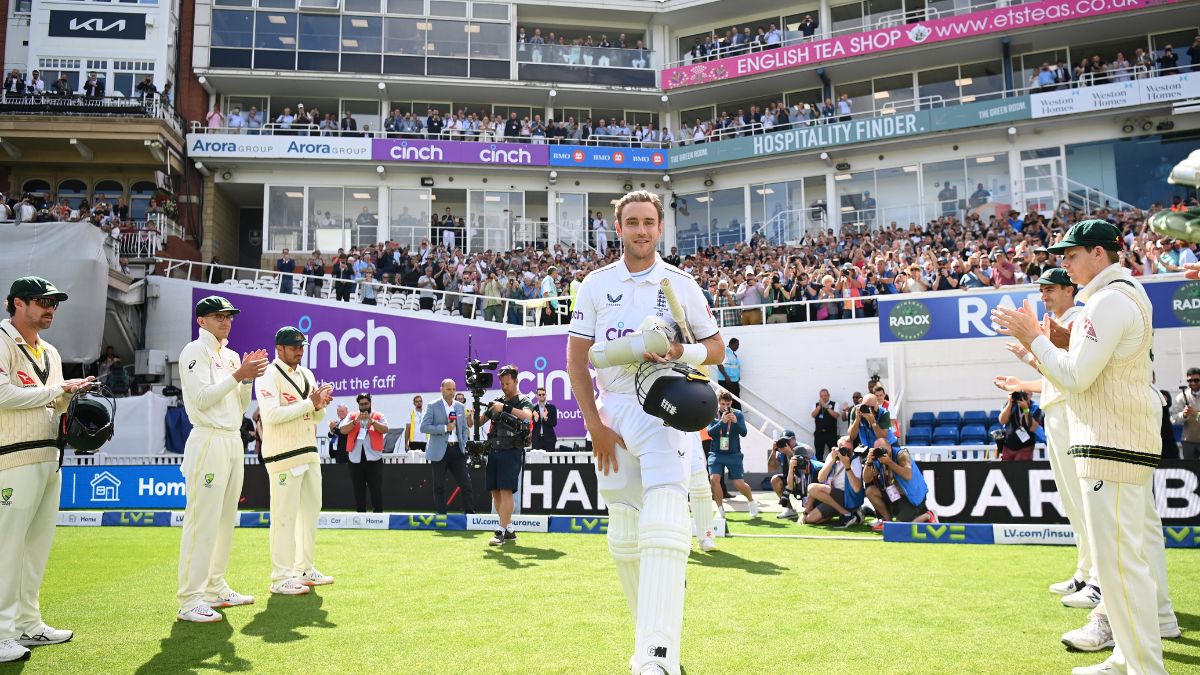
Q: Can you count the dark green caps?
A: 5